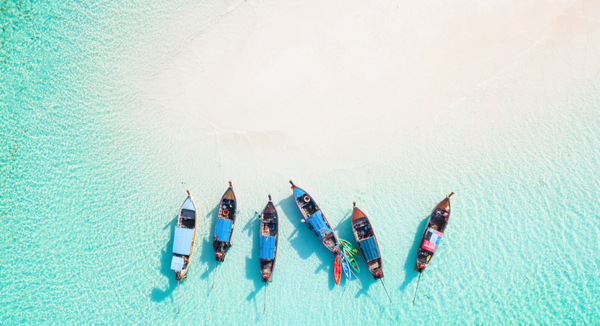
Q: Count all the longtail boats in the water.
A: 6